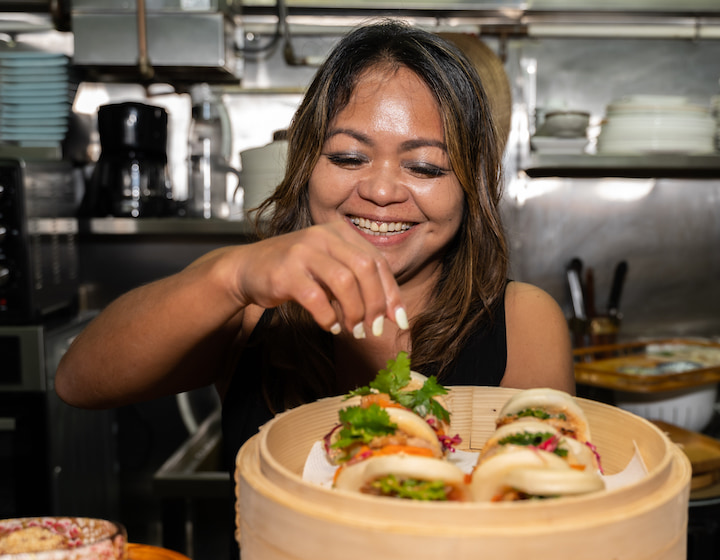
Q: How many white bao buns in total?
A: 6